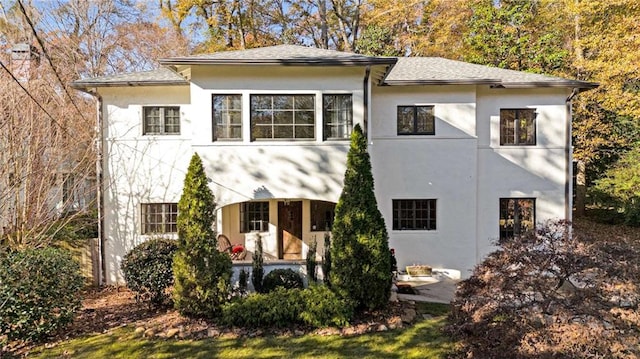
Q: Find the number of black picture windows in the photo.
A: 11